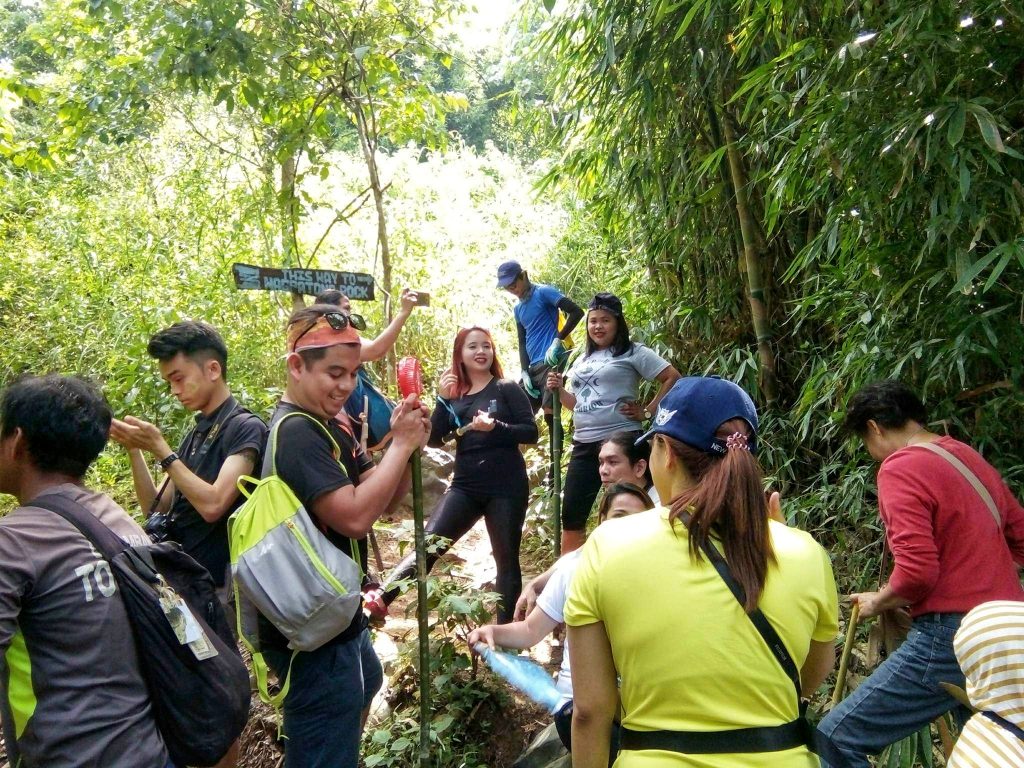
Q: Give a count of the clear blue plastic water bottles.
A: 1